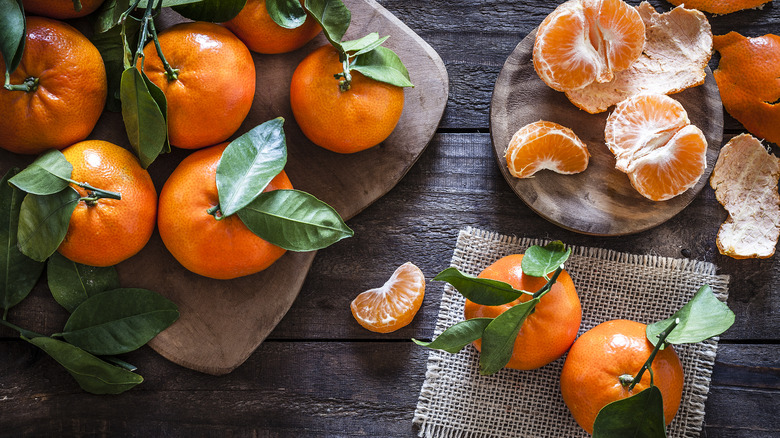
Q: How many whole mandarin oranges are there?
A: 9